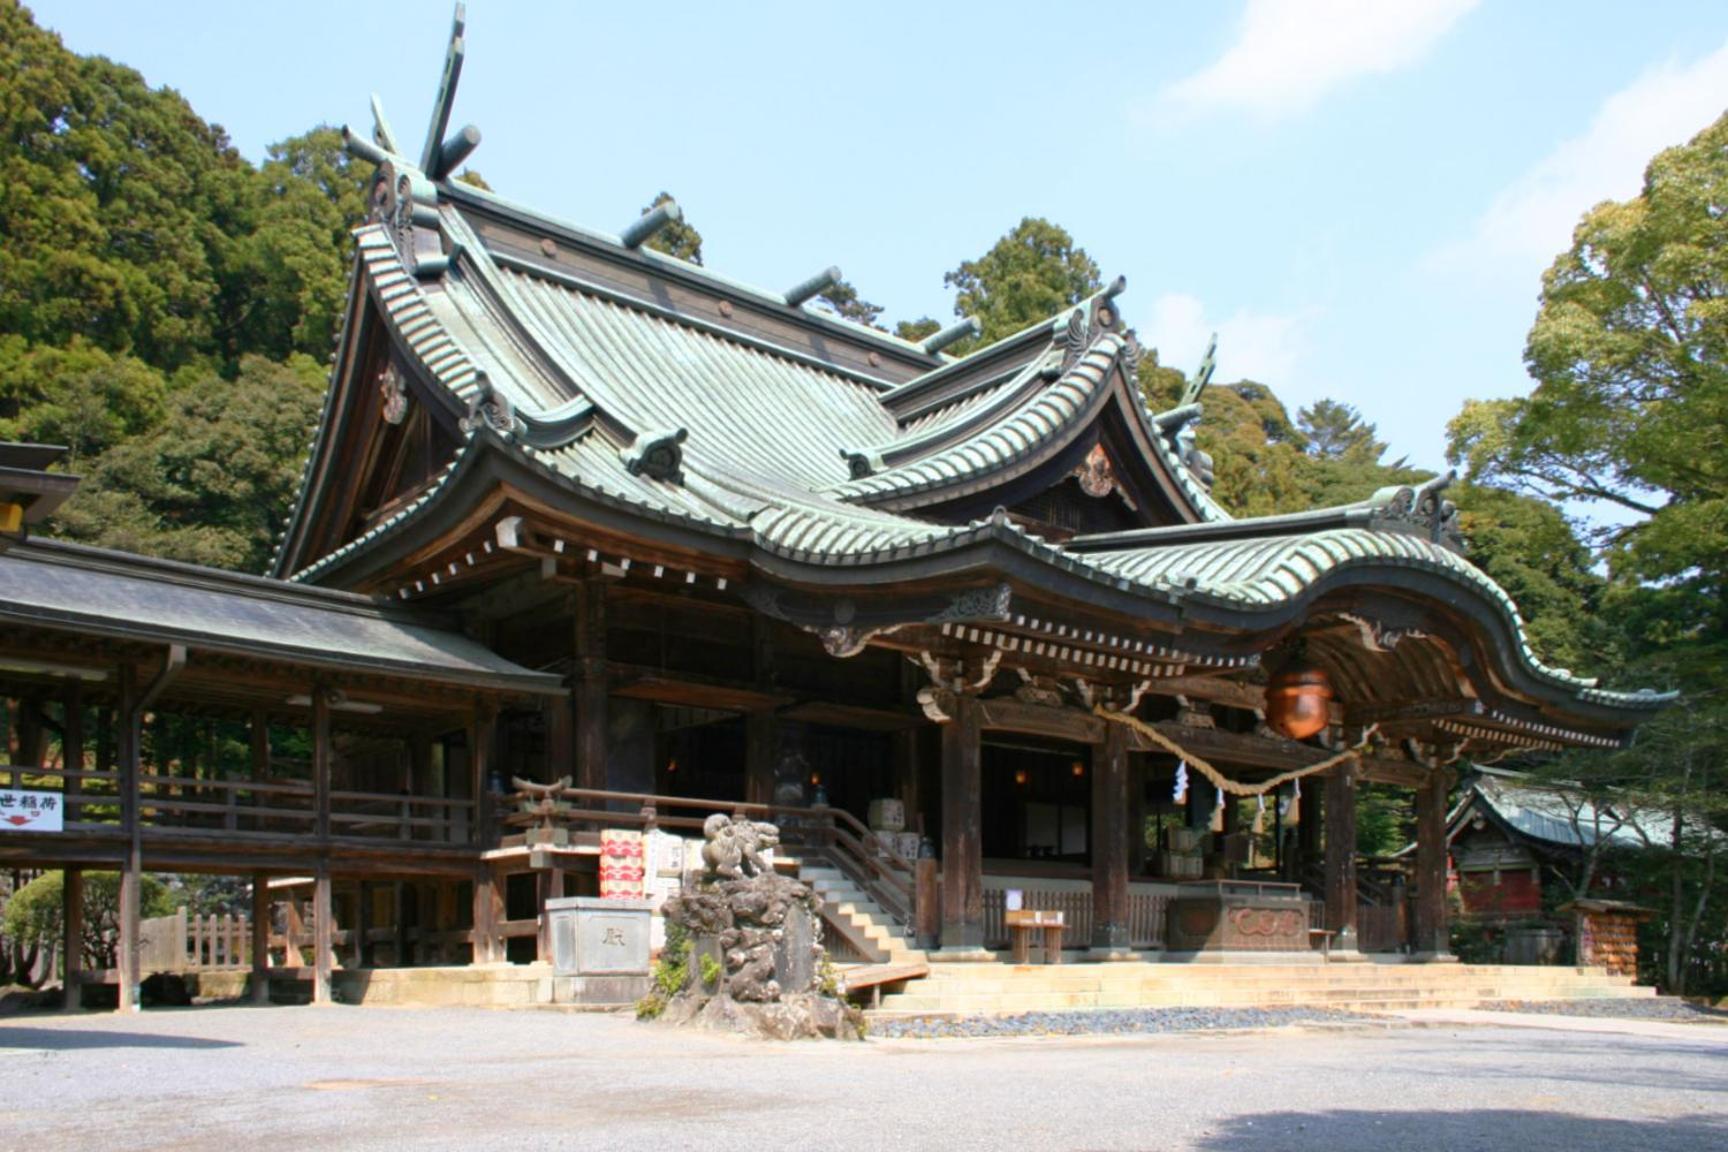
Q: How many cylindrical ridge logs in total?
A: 5